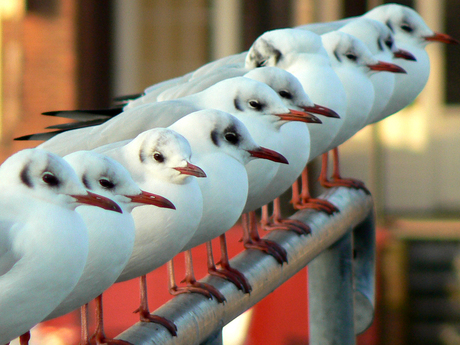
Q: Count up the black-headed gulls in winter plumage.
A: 10